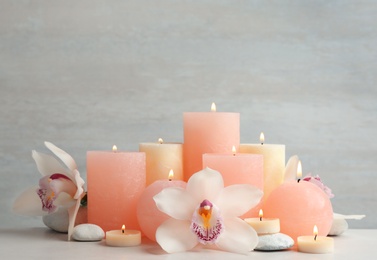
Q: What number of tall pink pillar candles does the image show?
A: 3